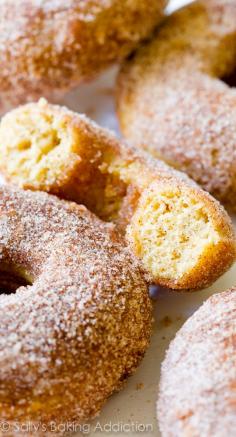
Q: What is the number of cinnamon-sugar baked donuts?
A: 5